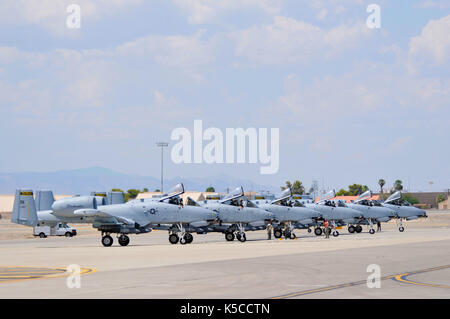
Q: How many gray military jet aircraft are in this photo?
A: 6